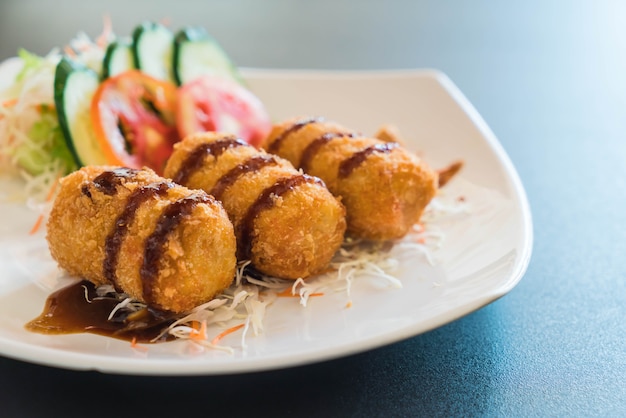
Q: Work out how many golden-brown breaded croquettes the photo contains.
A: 3